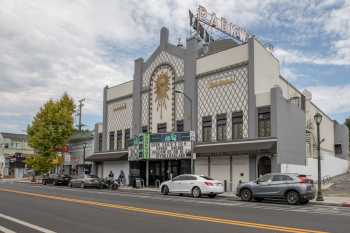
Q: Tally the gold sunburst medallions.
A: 1